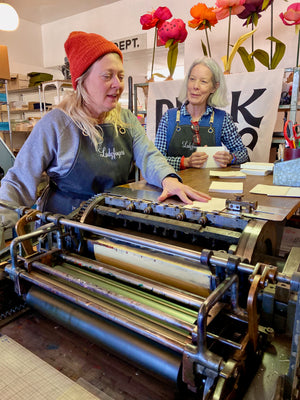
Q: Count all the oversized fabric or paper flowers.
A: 6